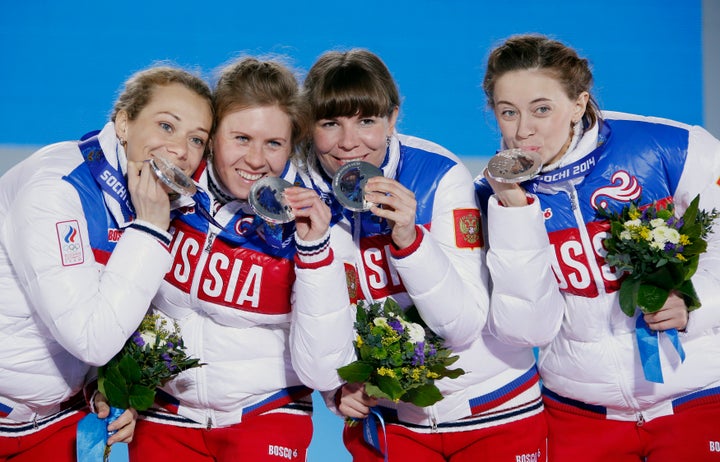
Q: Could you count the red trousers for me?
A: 4